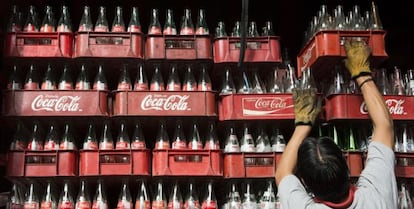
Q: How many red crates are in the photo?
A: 15